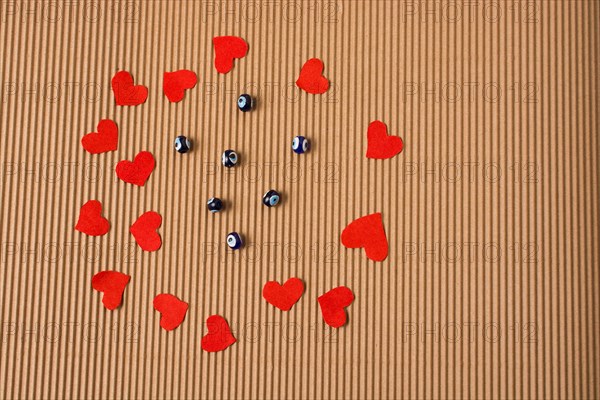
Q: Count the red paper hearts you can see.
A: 15